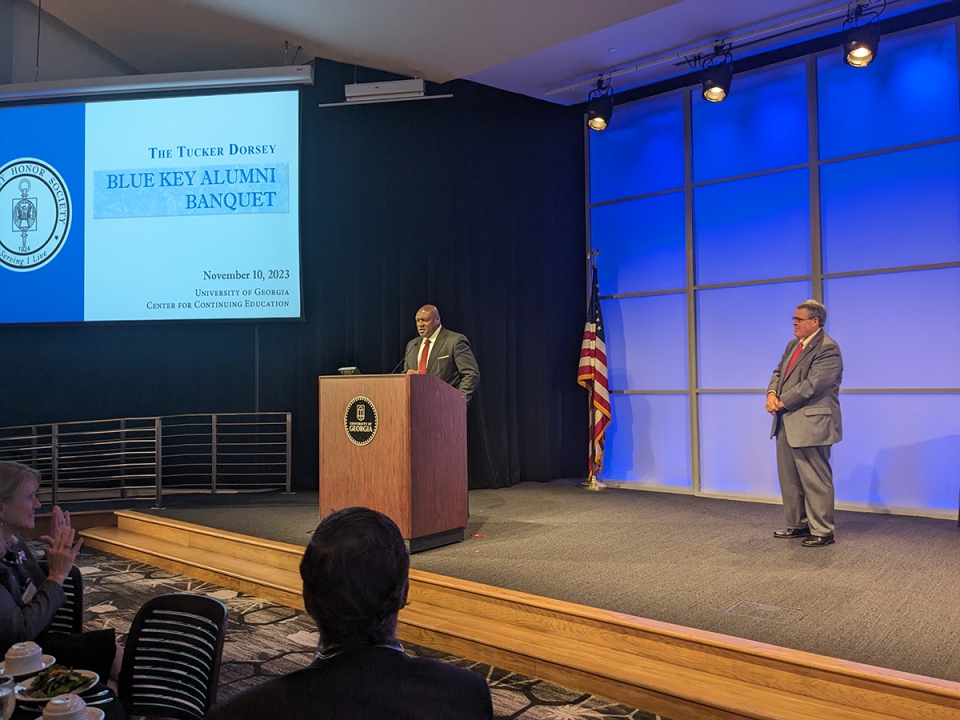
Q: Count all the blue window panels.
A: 12